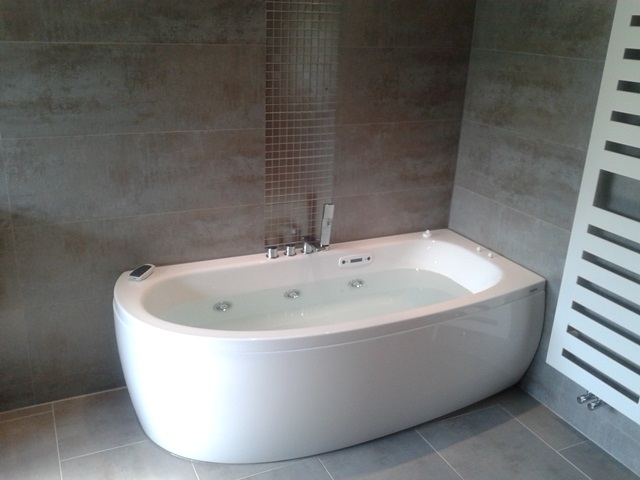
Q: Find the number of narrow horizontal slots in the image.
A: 11